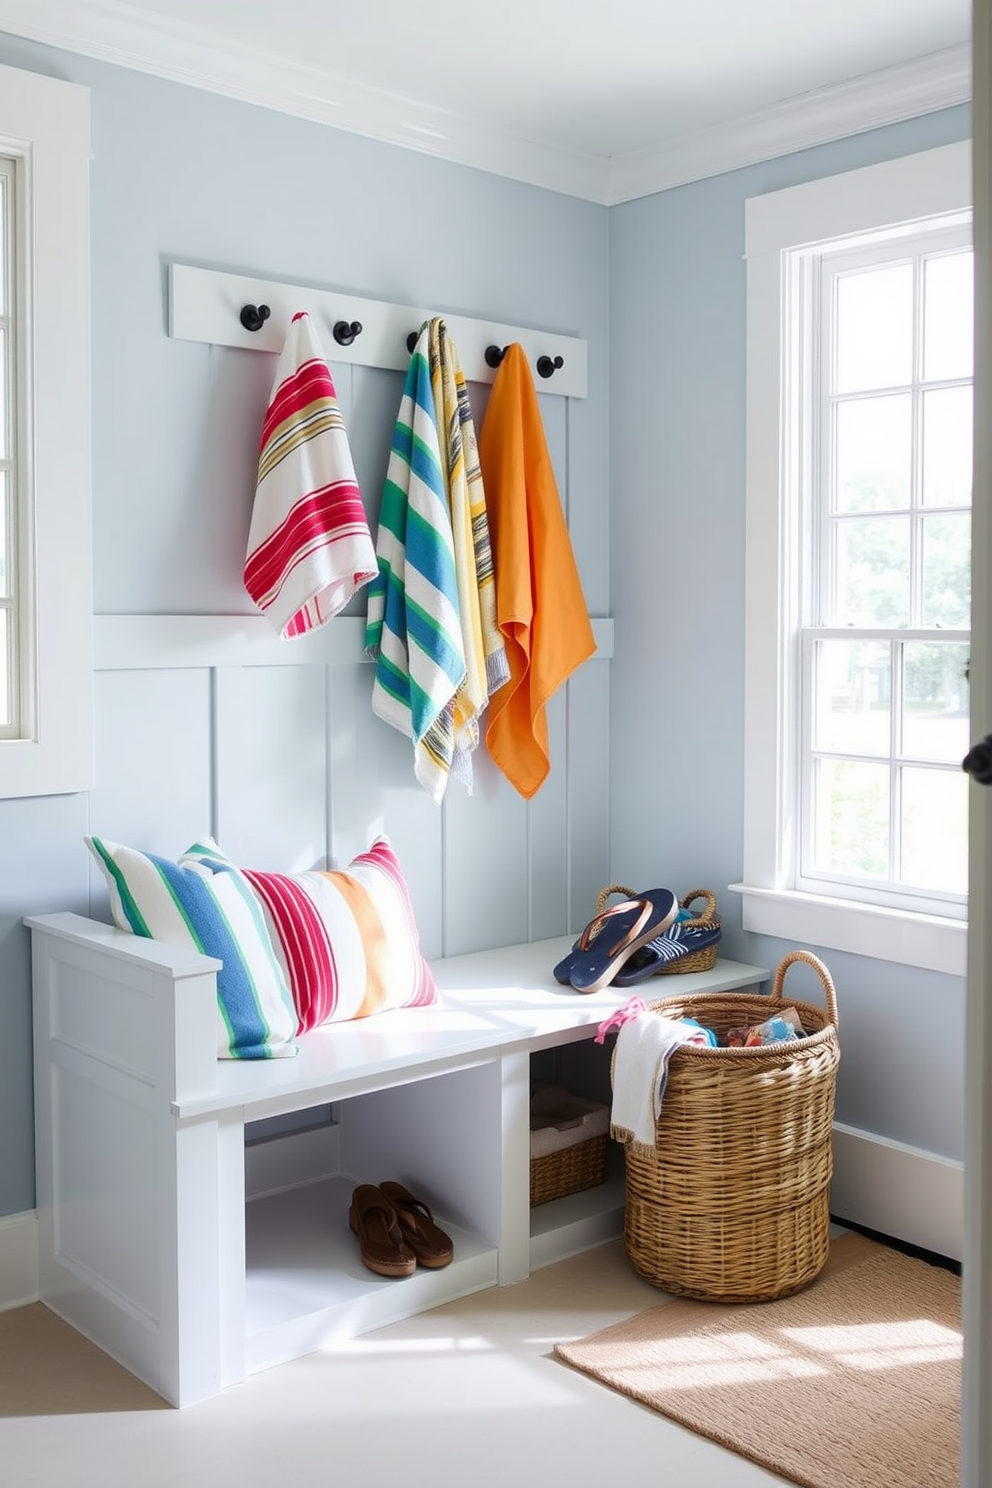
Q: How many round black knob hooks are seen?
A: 5